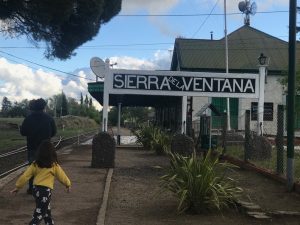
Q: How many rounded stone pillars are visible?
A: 3